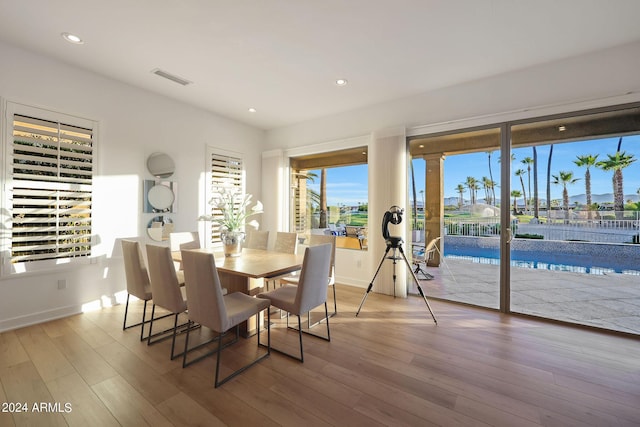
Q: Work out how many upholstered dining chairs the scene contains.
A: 8